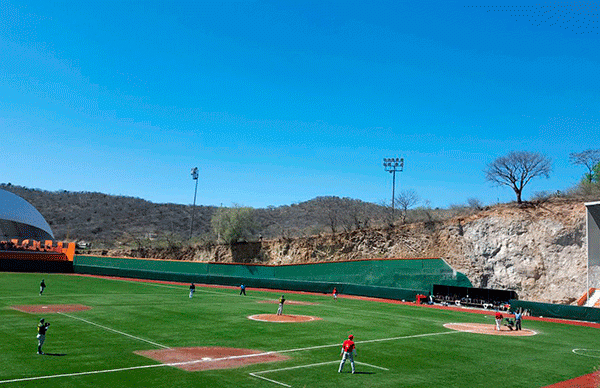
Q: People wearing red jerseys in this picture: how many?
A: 3